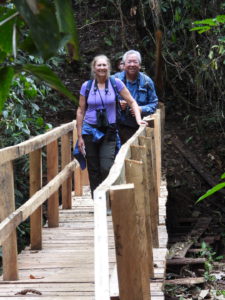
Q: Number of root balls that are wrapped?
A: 0